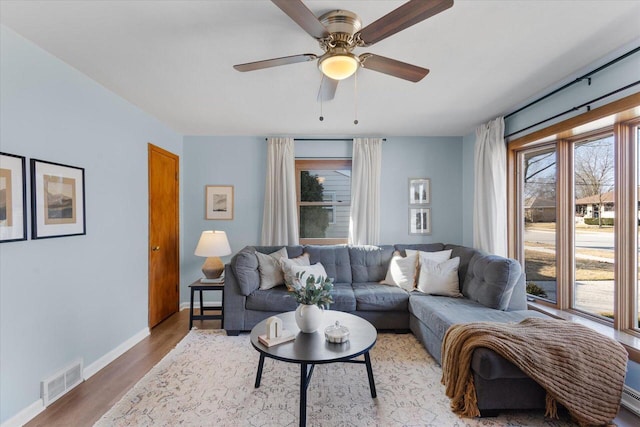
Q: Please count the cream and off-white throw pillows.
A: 6